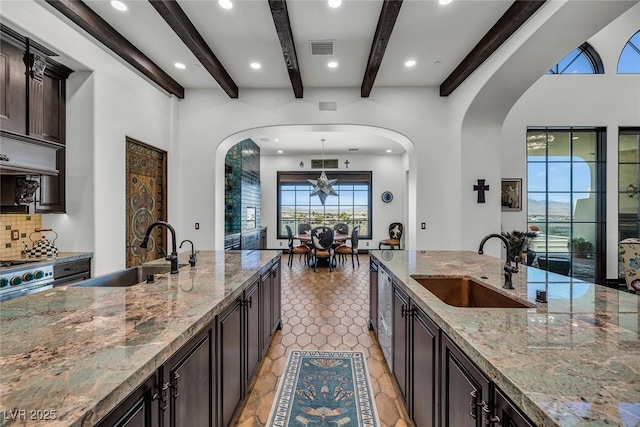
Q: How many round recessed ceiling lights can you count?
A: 11